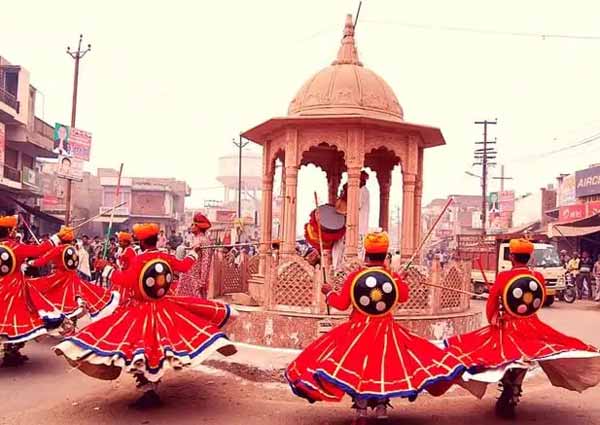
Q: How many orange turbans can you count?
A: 6